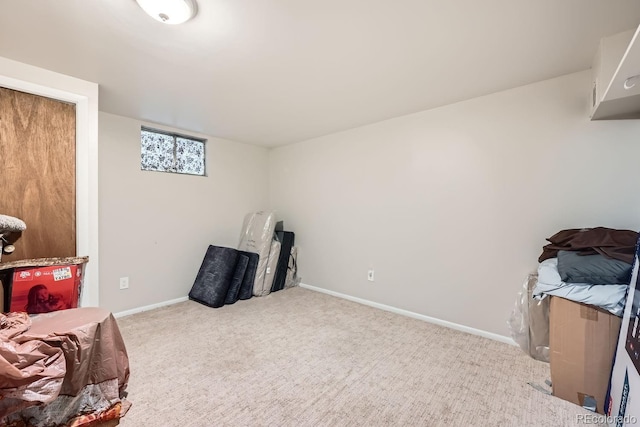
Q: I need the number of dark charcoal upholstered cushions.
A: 3